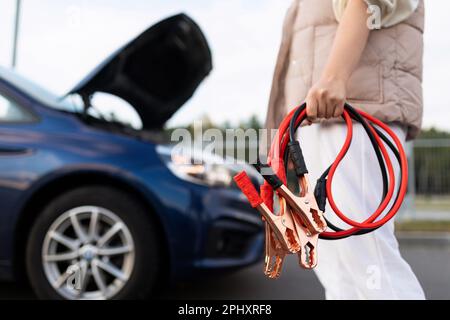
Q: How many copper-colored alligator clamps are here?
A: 4